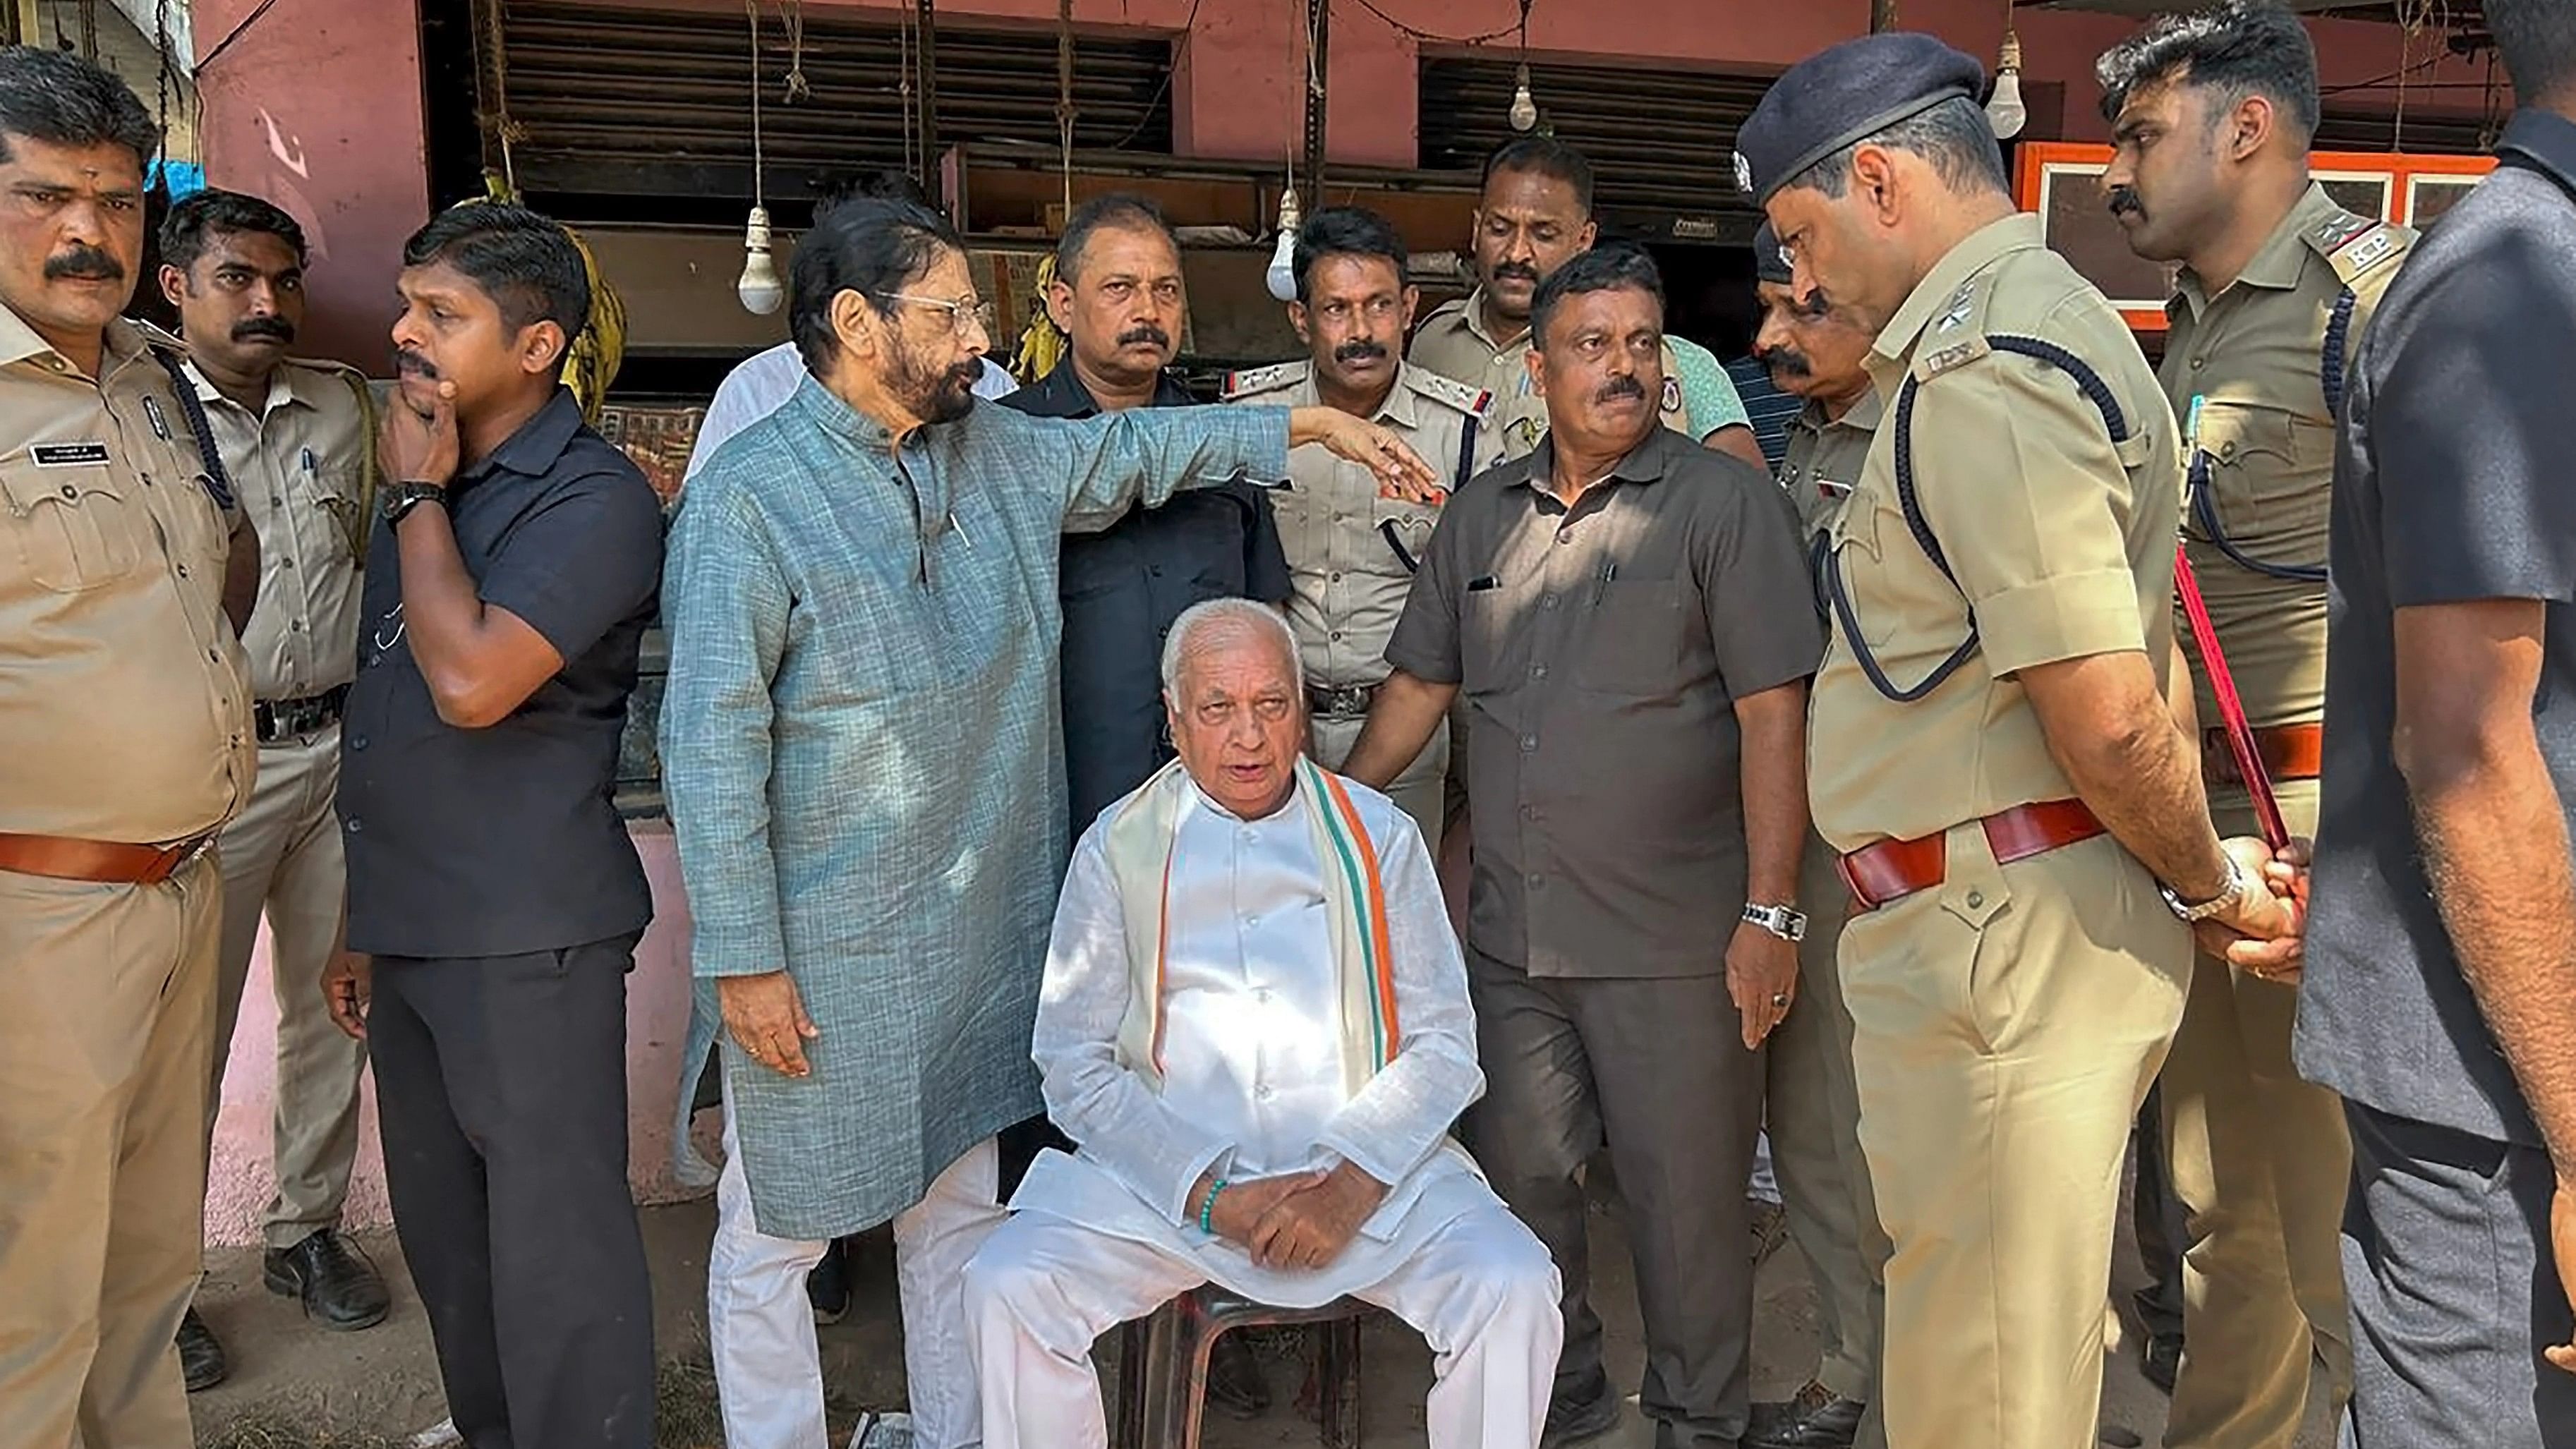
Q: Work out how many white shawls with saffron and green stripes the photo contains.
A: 1